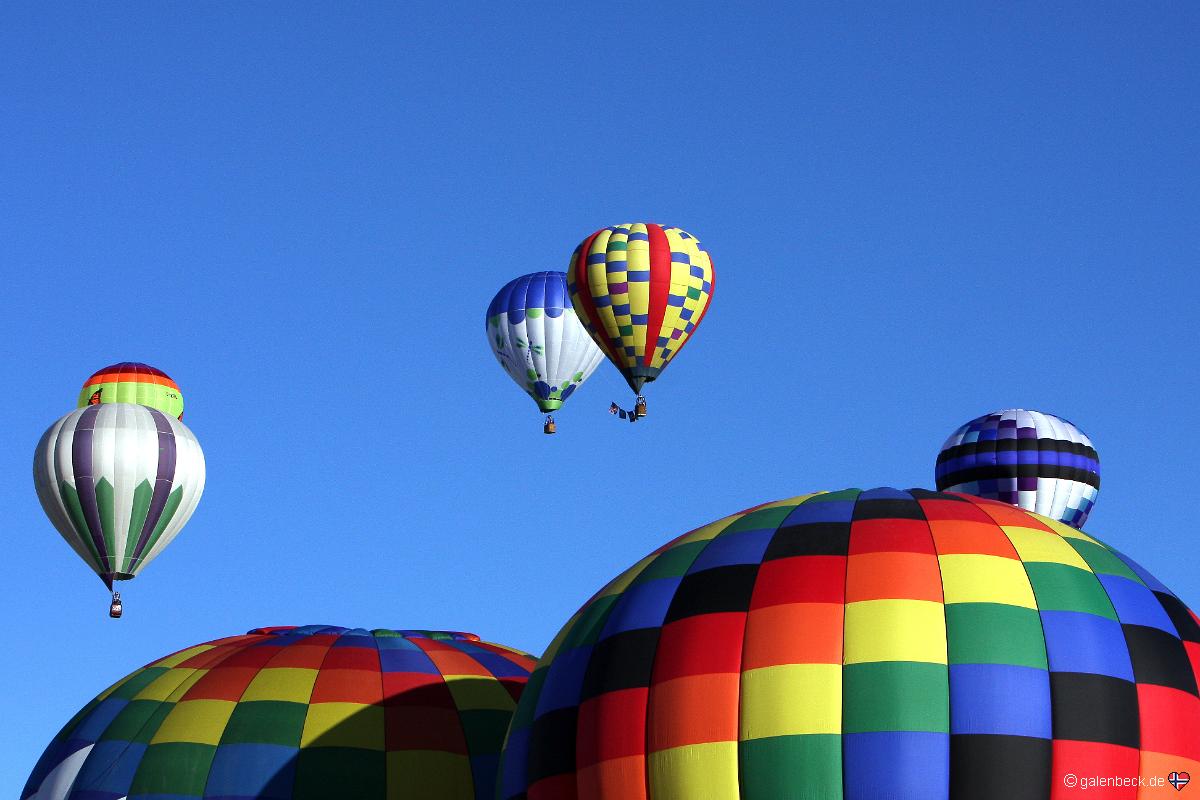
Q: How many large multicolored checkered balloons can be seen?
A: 2